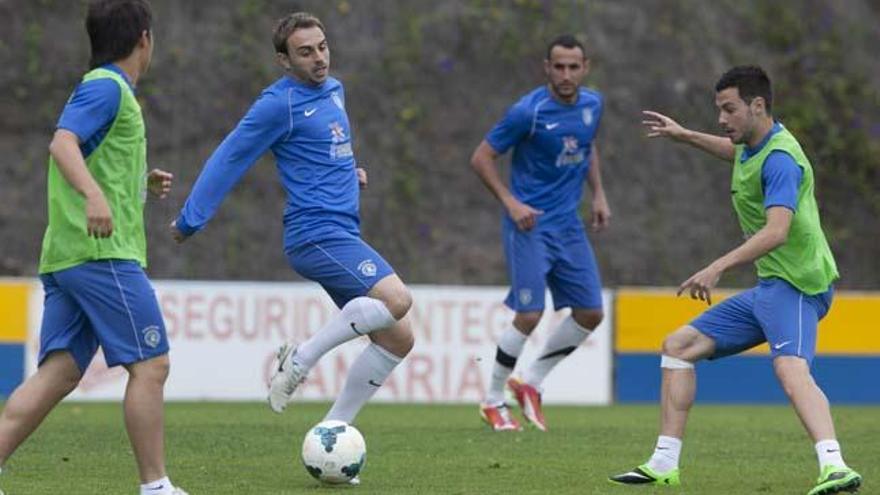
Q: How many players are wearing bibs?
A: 2